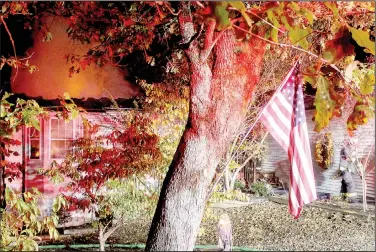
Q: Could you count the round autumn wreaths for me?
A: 1